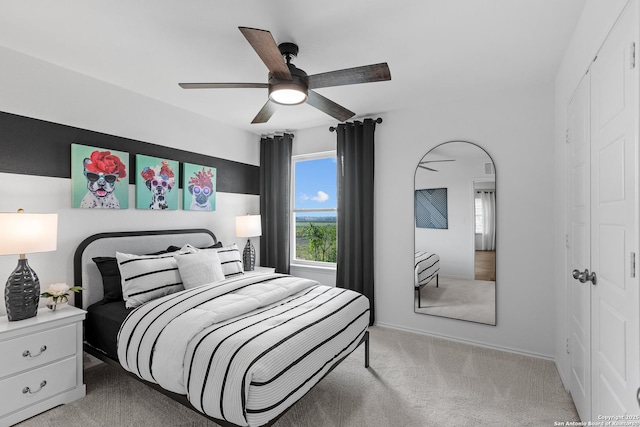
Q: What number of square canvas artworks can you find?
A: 3